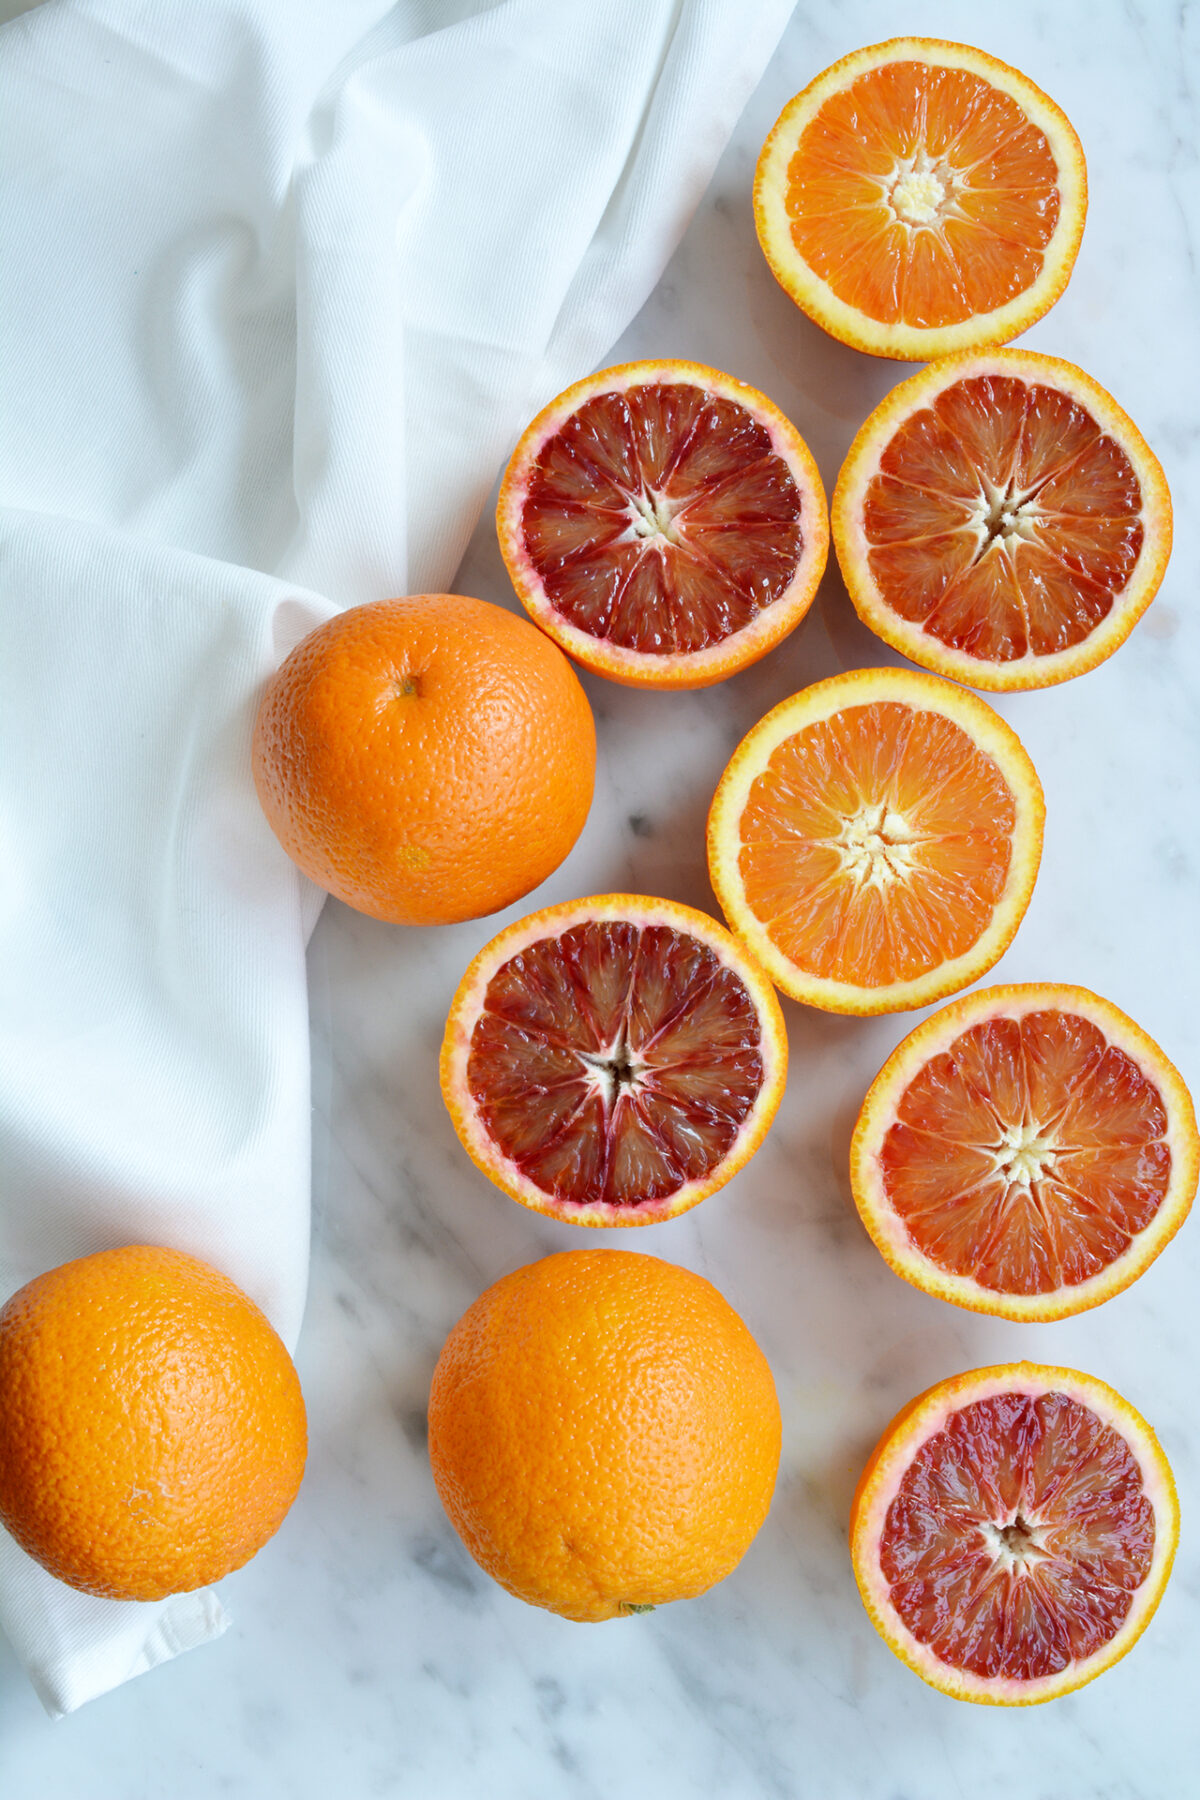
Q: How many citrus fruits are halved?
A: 7